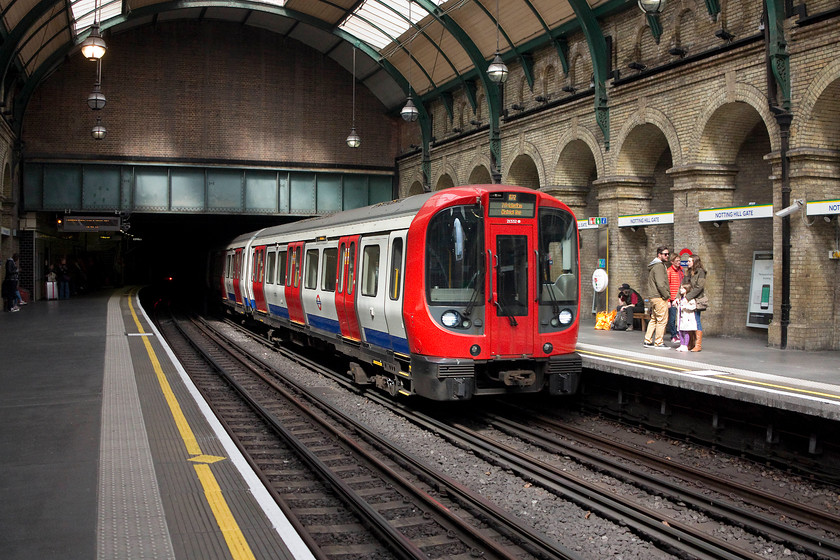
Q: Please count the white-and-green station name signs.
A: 4